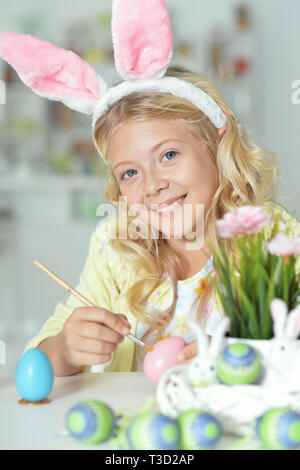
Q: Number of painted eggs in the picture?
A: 7